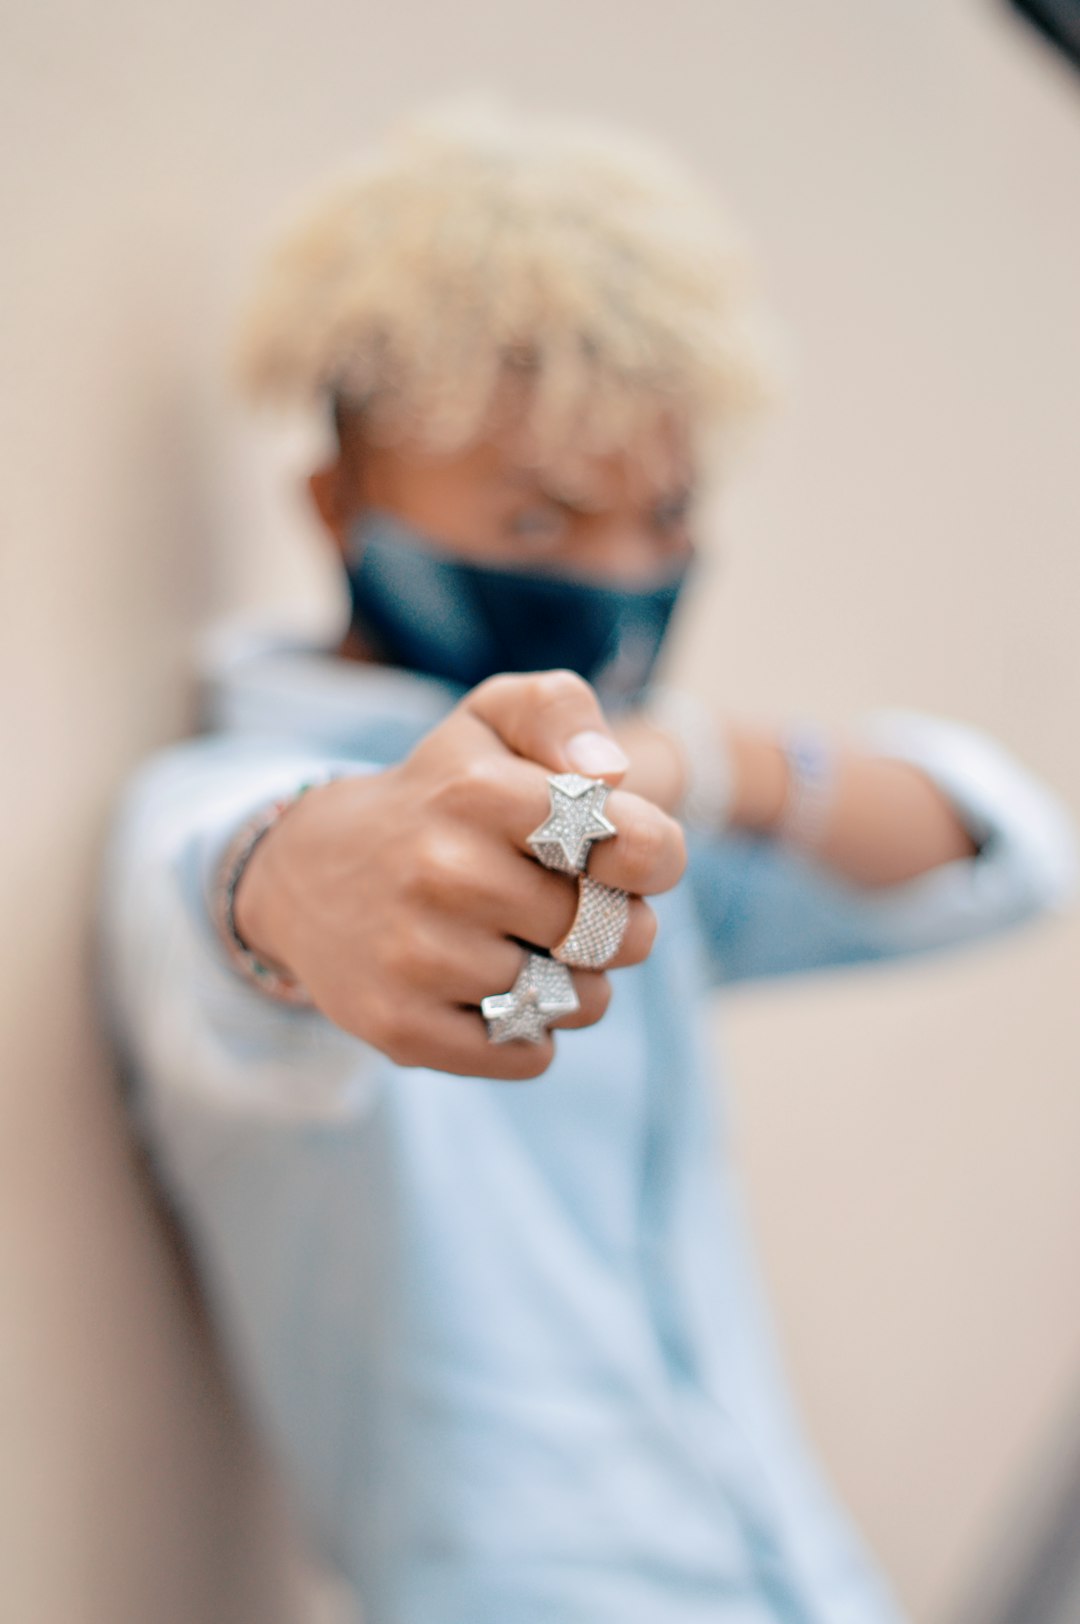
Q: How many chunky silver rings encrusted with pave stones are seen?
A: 3